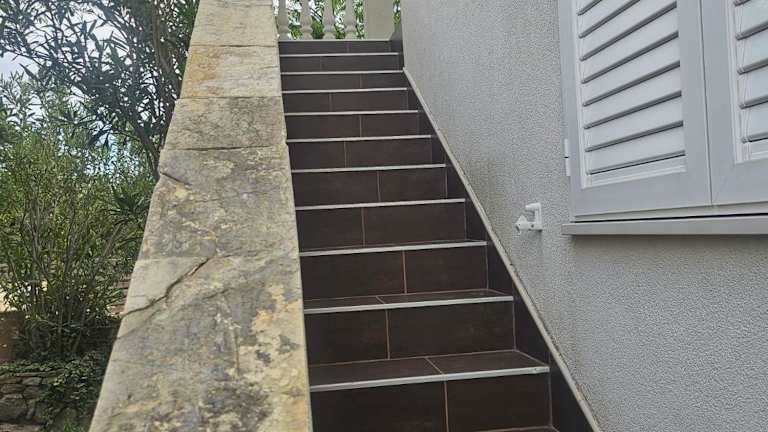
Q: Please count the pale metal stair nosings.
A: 11